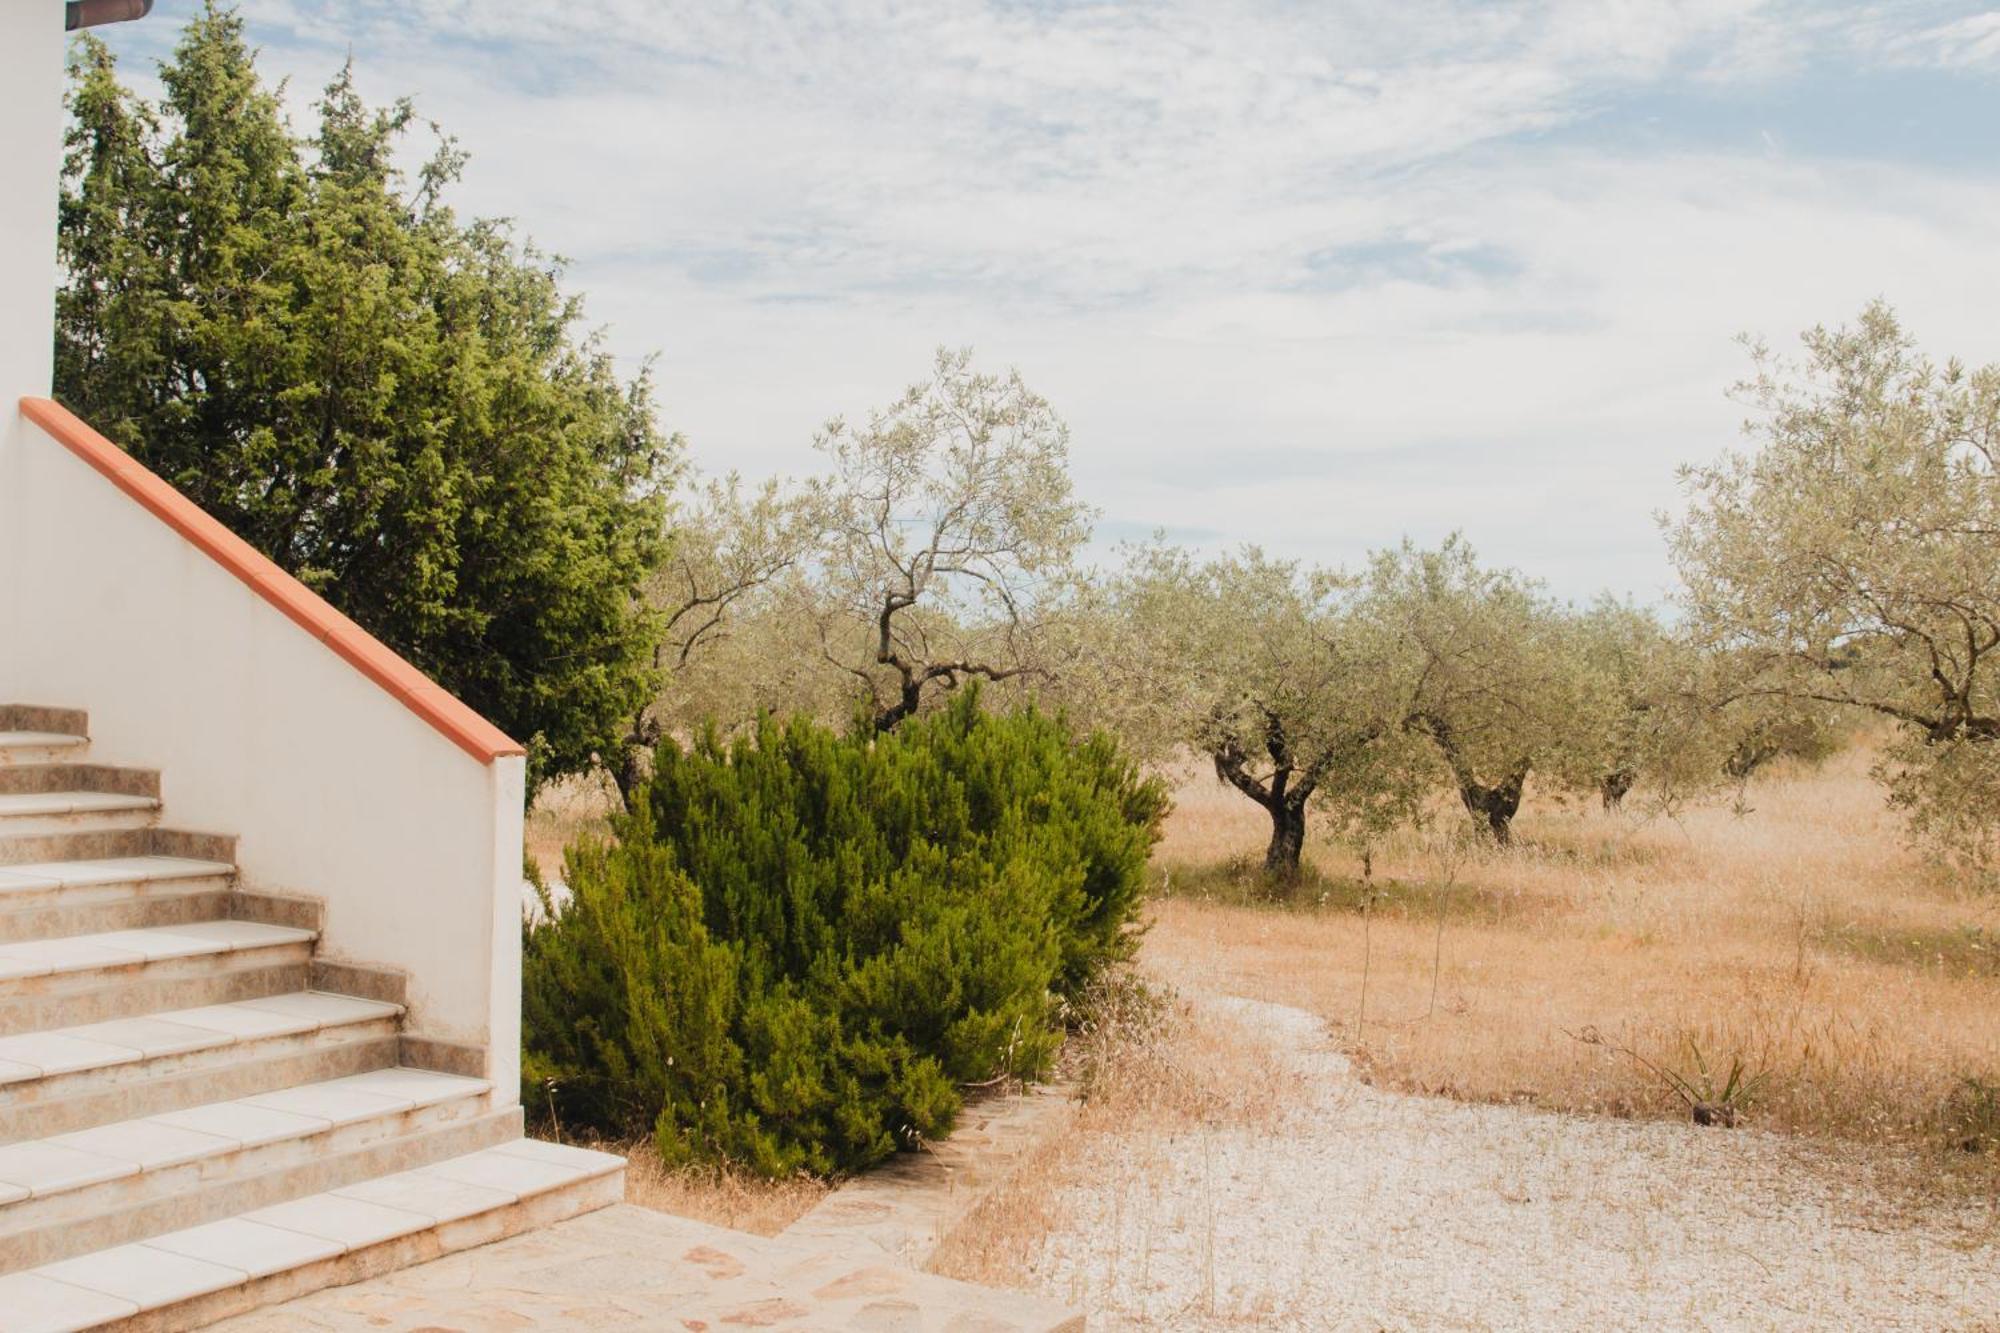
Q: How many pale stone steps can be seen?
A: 7